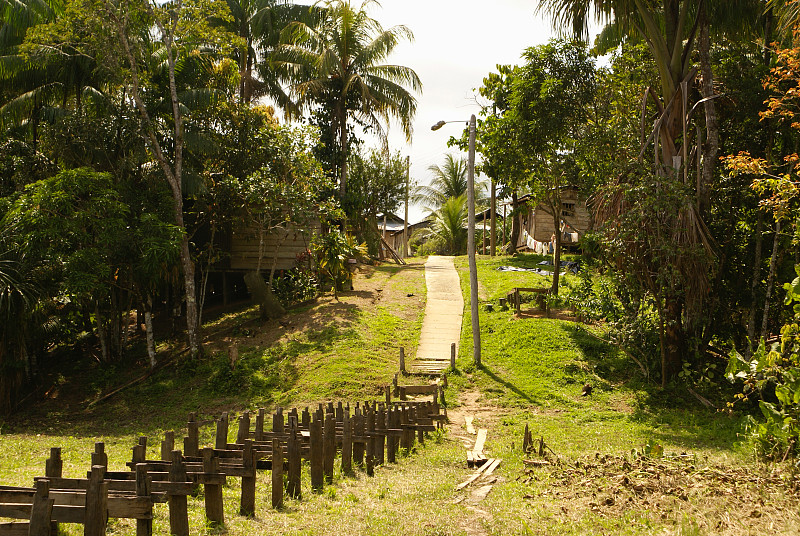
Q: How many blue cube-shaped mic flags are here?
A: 0